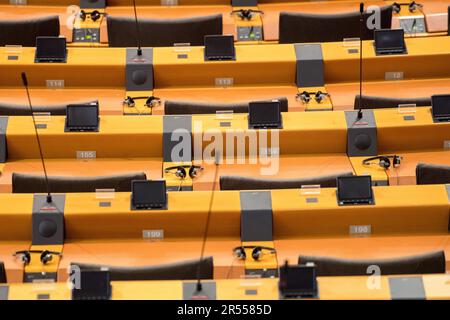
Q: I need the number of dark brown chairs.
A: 11